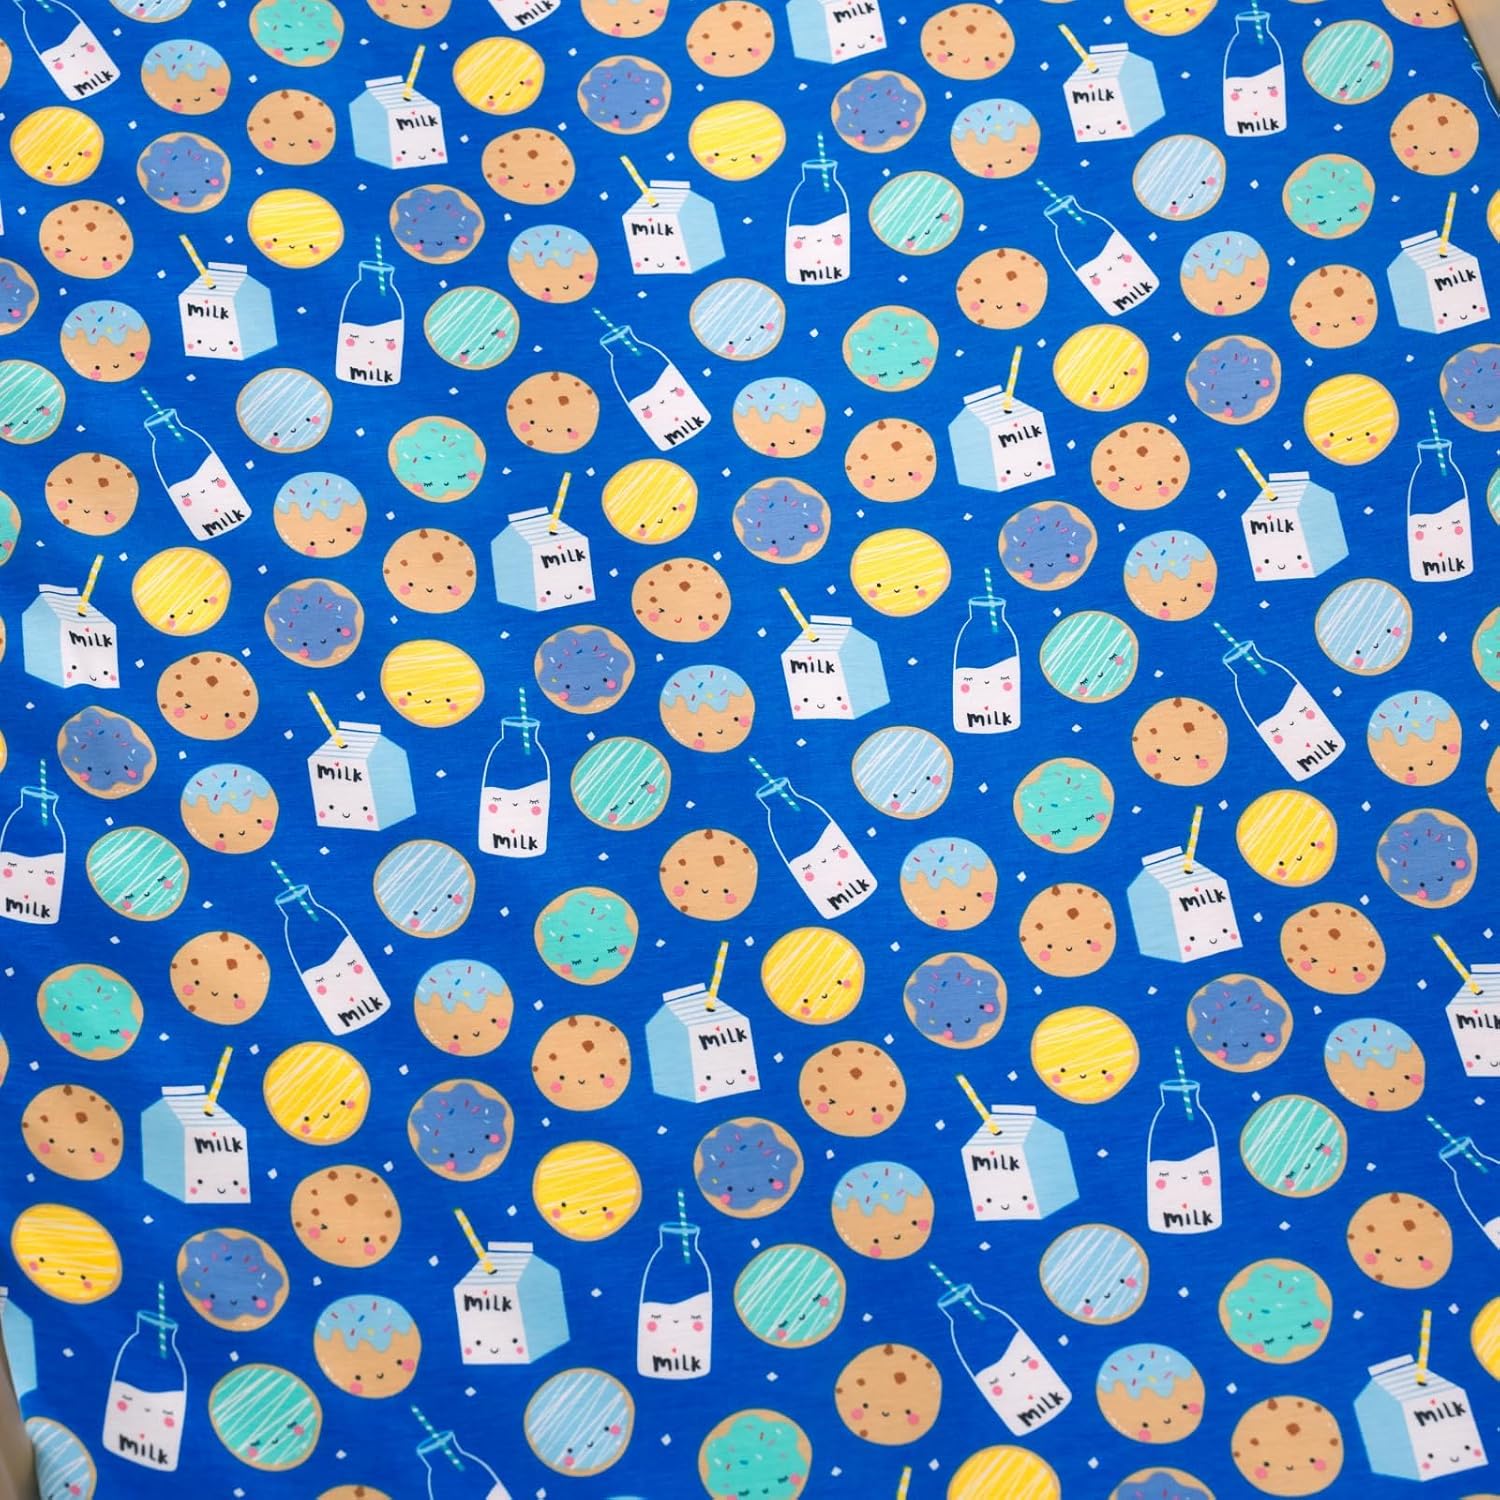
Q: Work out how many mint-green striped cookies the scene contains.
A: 11